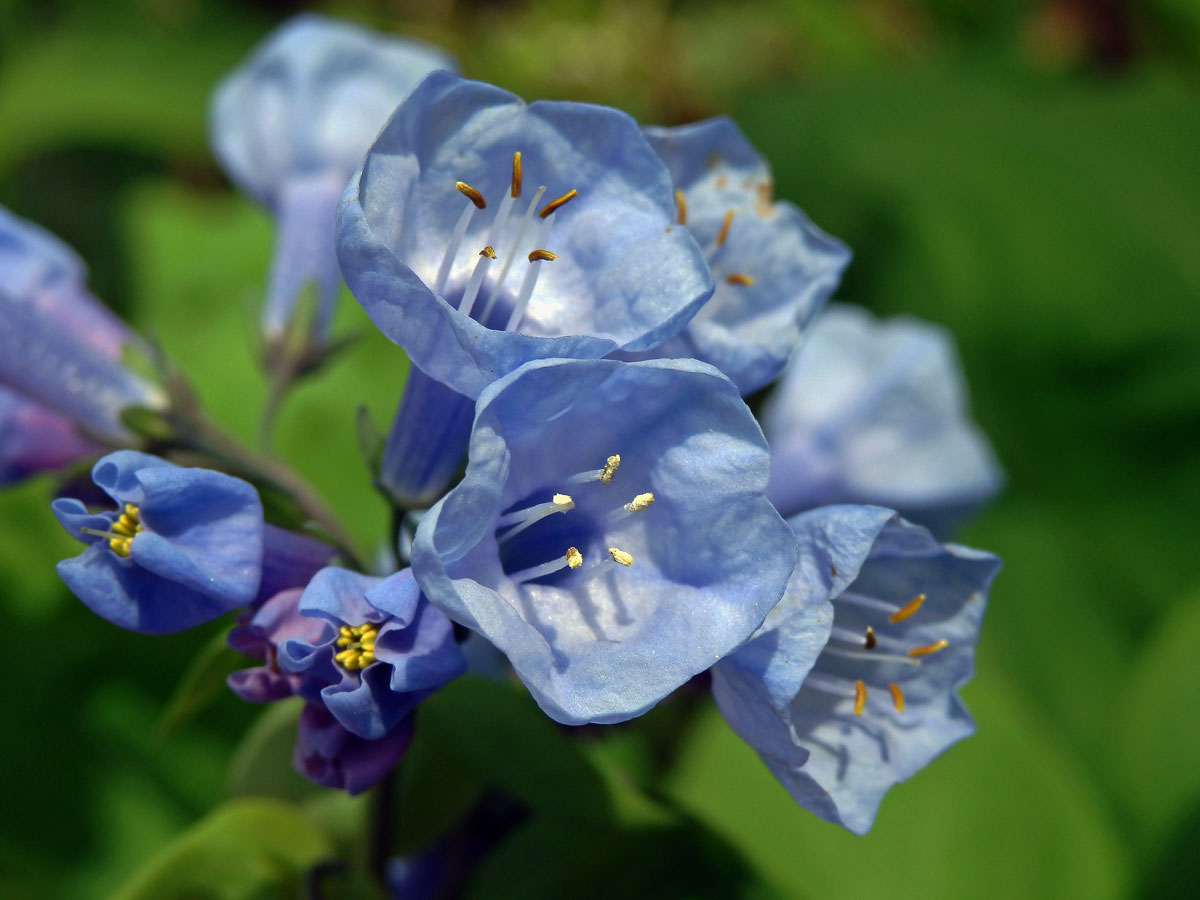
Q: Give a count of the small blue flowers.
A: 2